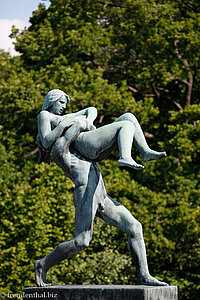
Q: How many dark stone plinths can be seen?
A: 1